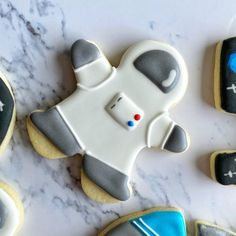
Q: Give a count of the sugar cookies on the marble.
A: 7